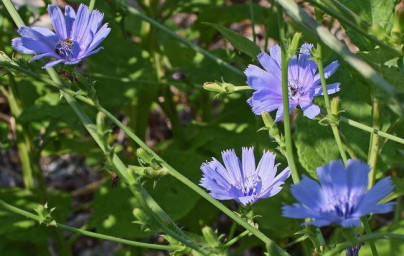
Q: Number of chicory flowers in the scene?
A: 4